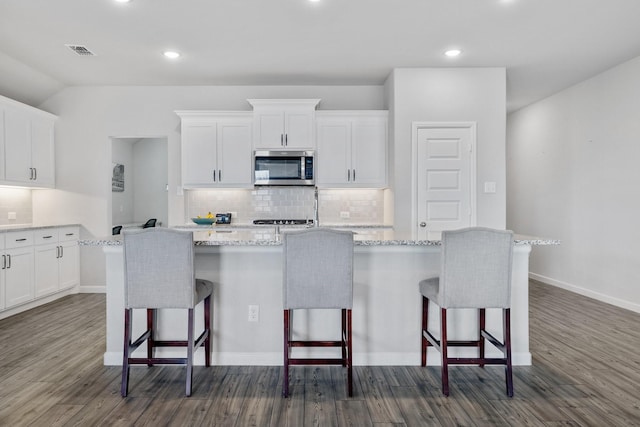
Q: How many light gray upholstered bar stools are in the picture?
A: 3